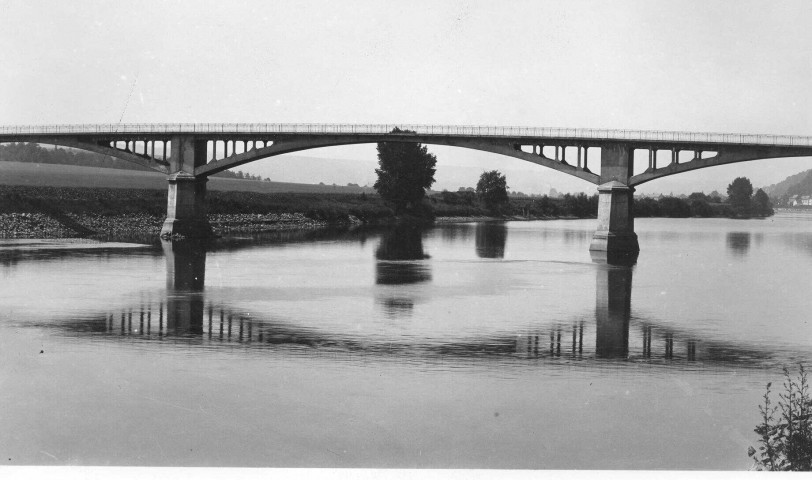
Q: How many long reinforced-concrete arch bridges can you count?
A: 1